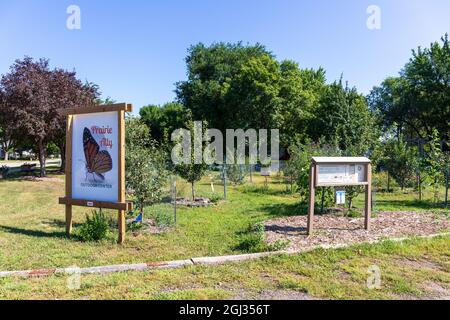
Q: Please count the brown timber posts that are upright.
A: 4